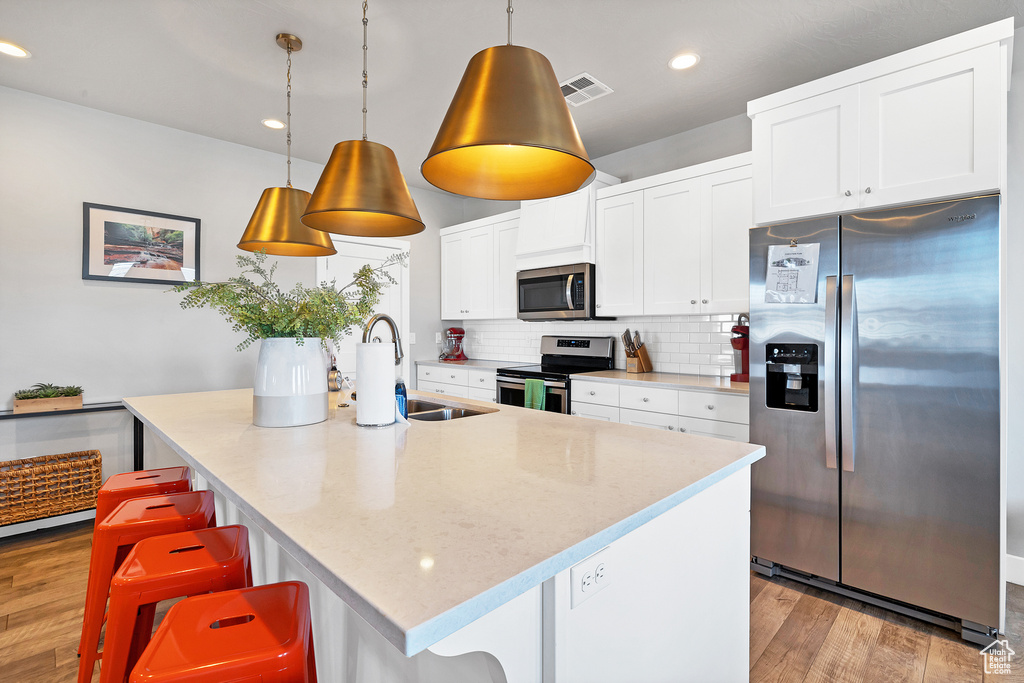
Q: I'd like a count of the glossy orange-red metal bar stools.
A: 4